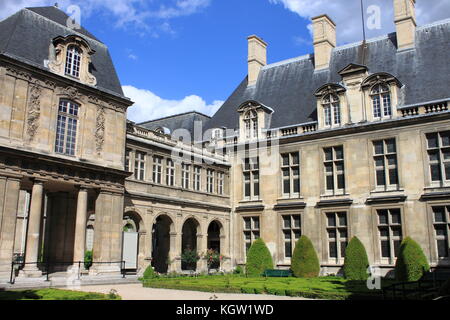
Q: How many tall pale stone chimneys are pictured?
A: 3